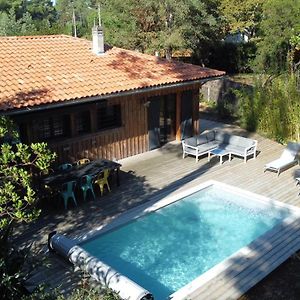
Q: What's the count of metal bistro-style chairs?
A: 5